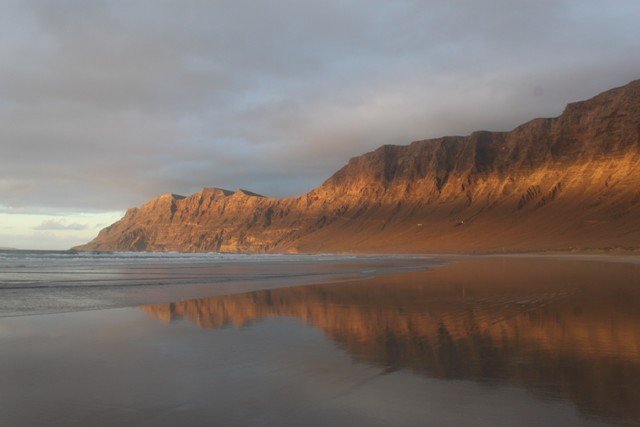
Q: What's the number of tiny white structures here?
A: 2